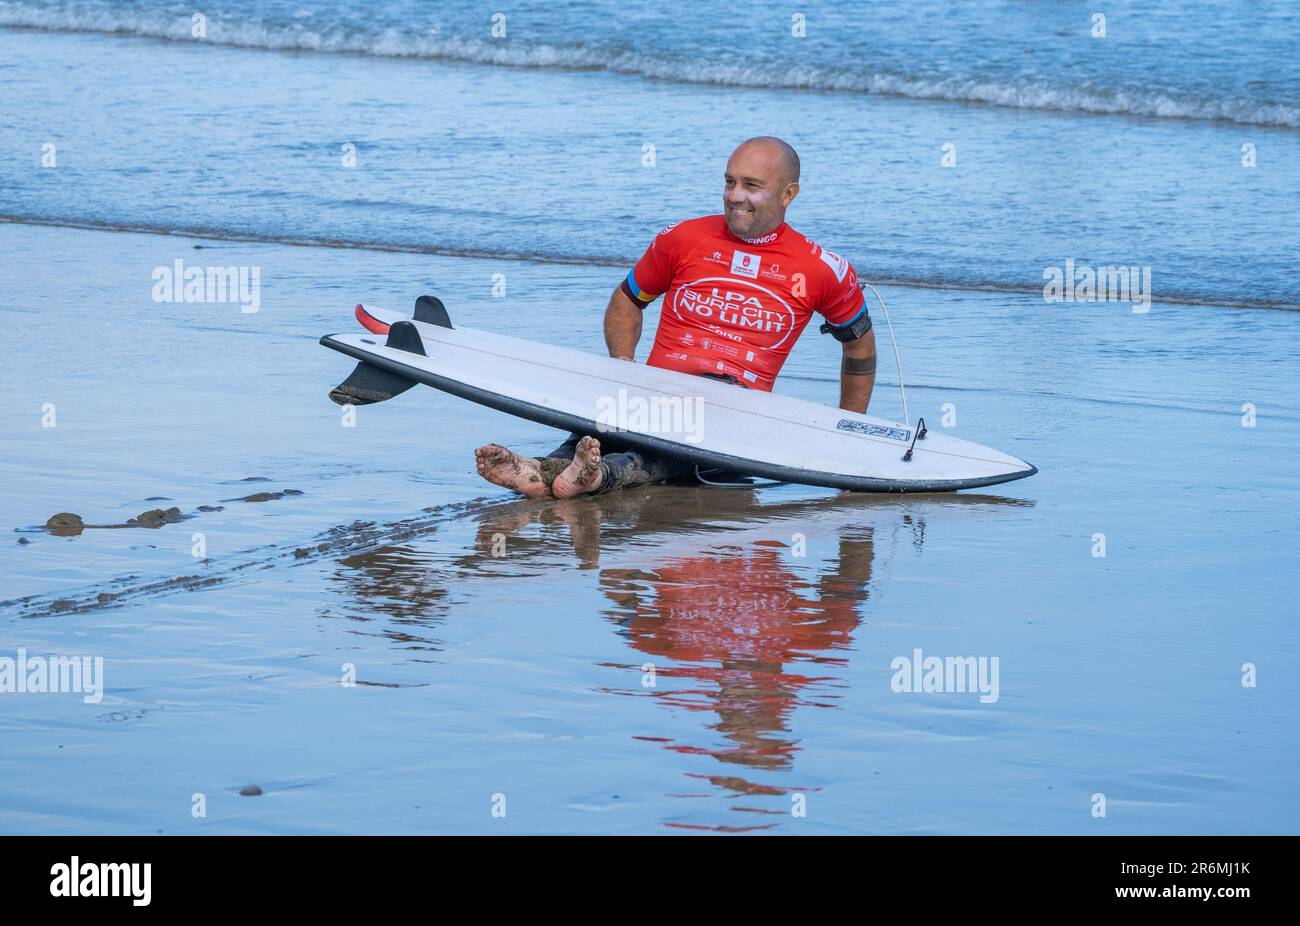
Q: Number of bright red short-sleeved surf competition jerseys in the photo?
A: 1